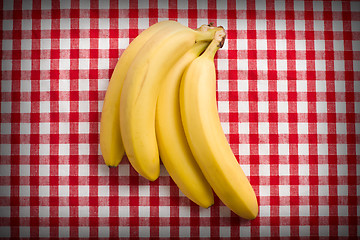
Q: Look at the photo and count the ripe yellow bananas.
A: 4